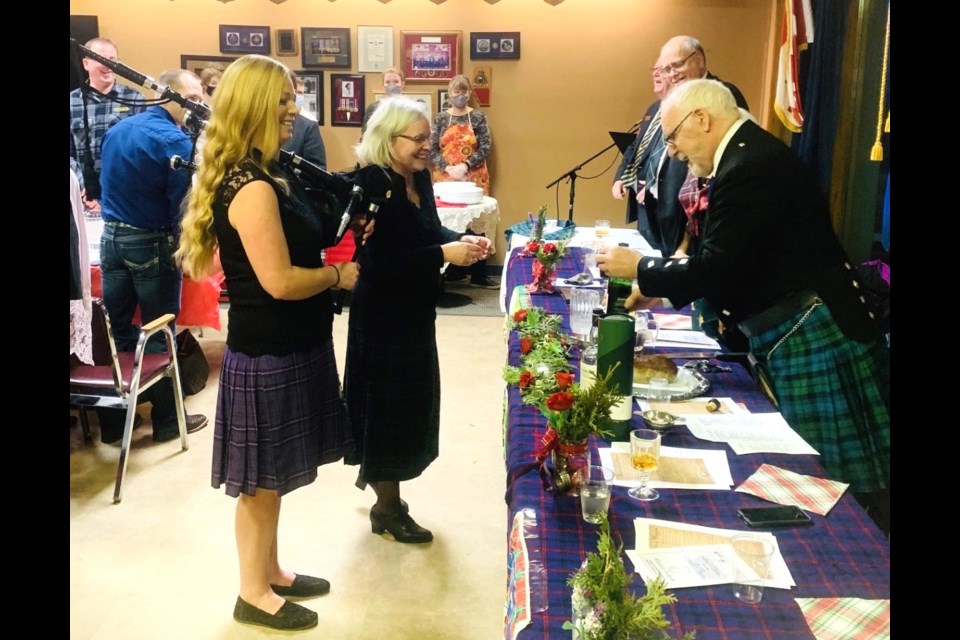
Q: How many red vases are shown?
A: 2